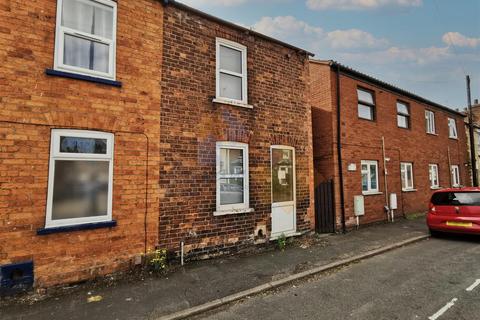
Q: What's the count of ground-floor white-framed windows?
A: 6